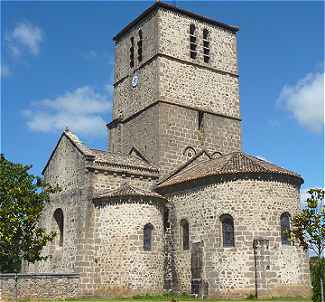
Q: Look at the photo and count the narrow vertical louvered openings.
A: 4